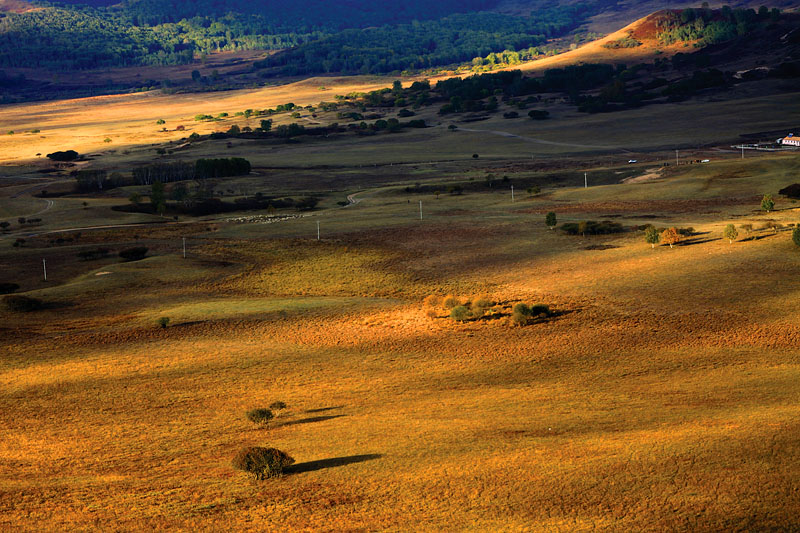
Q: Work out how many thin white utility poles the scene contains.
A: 8